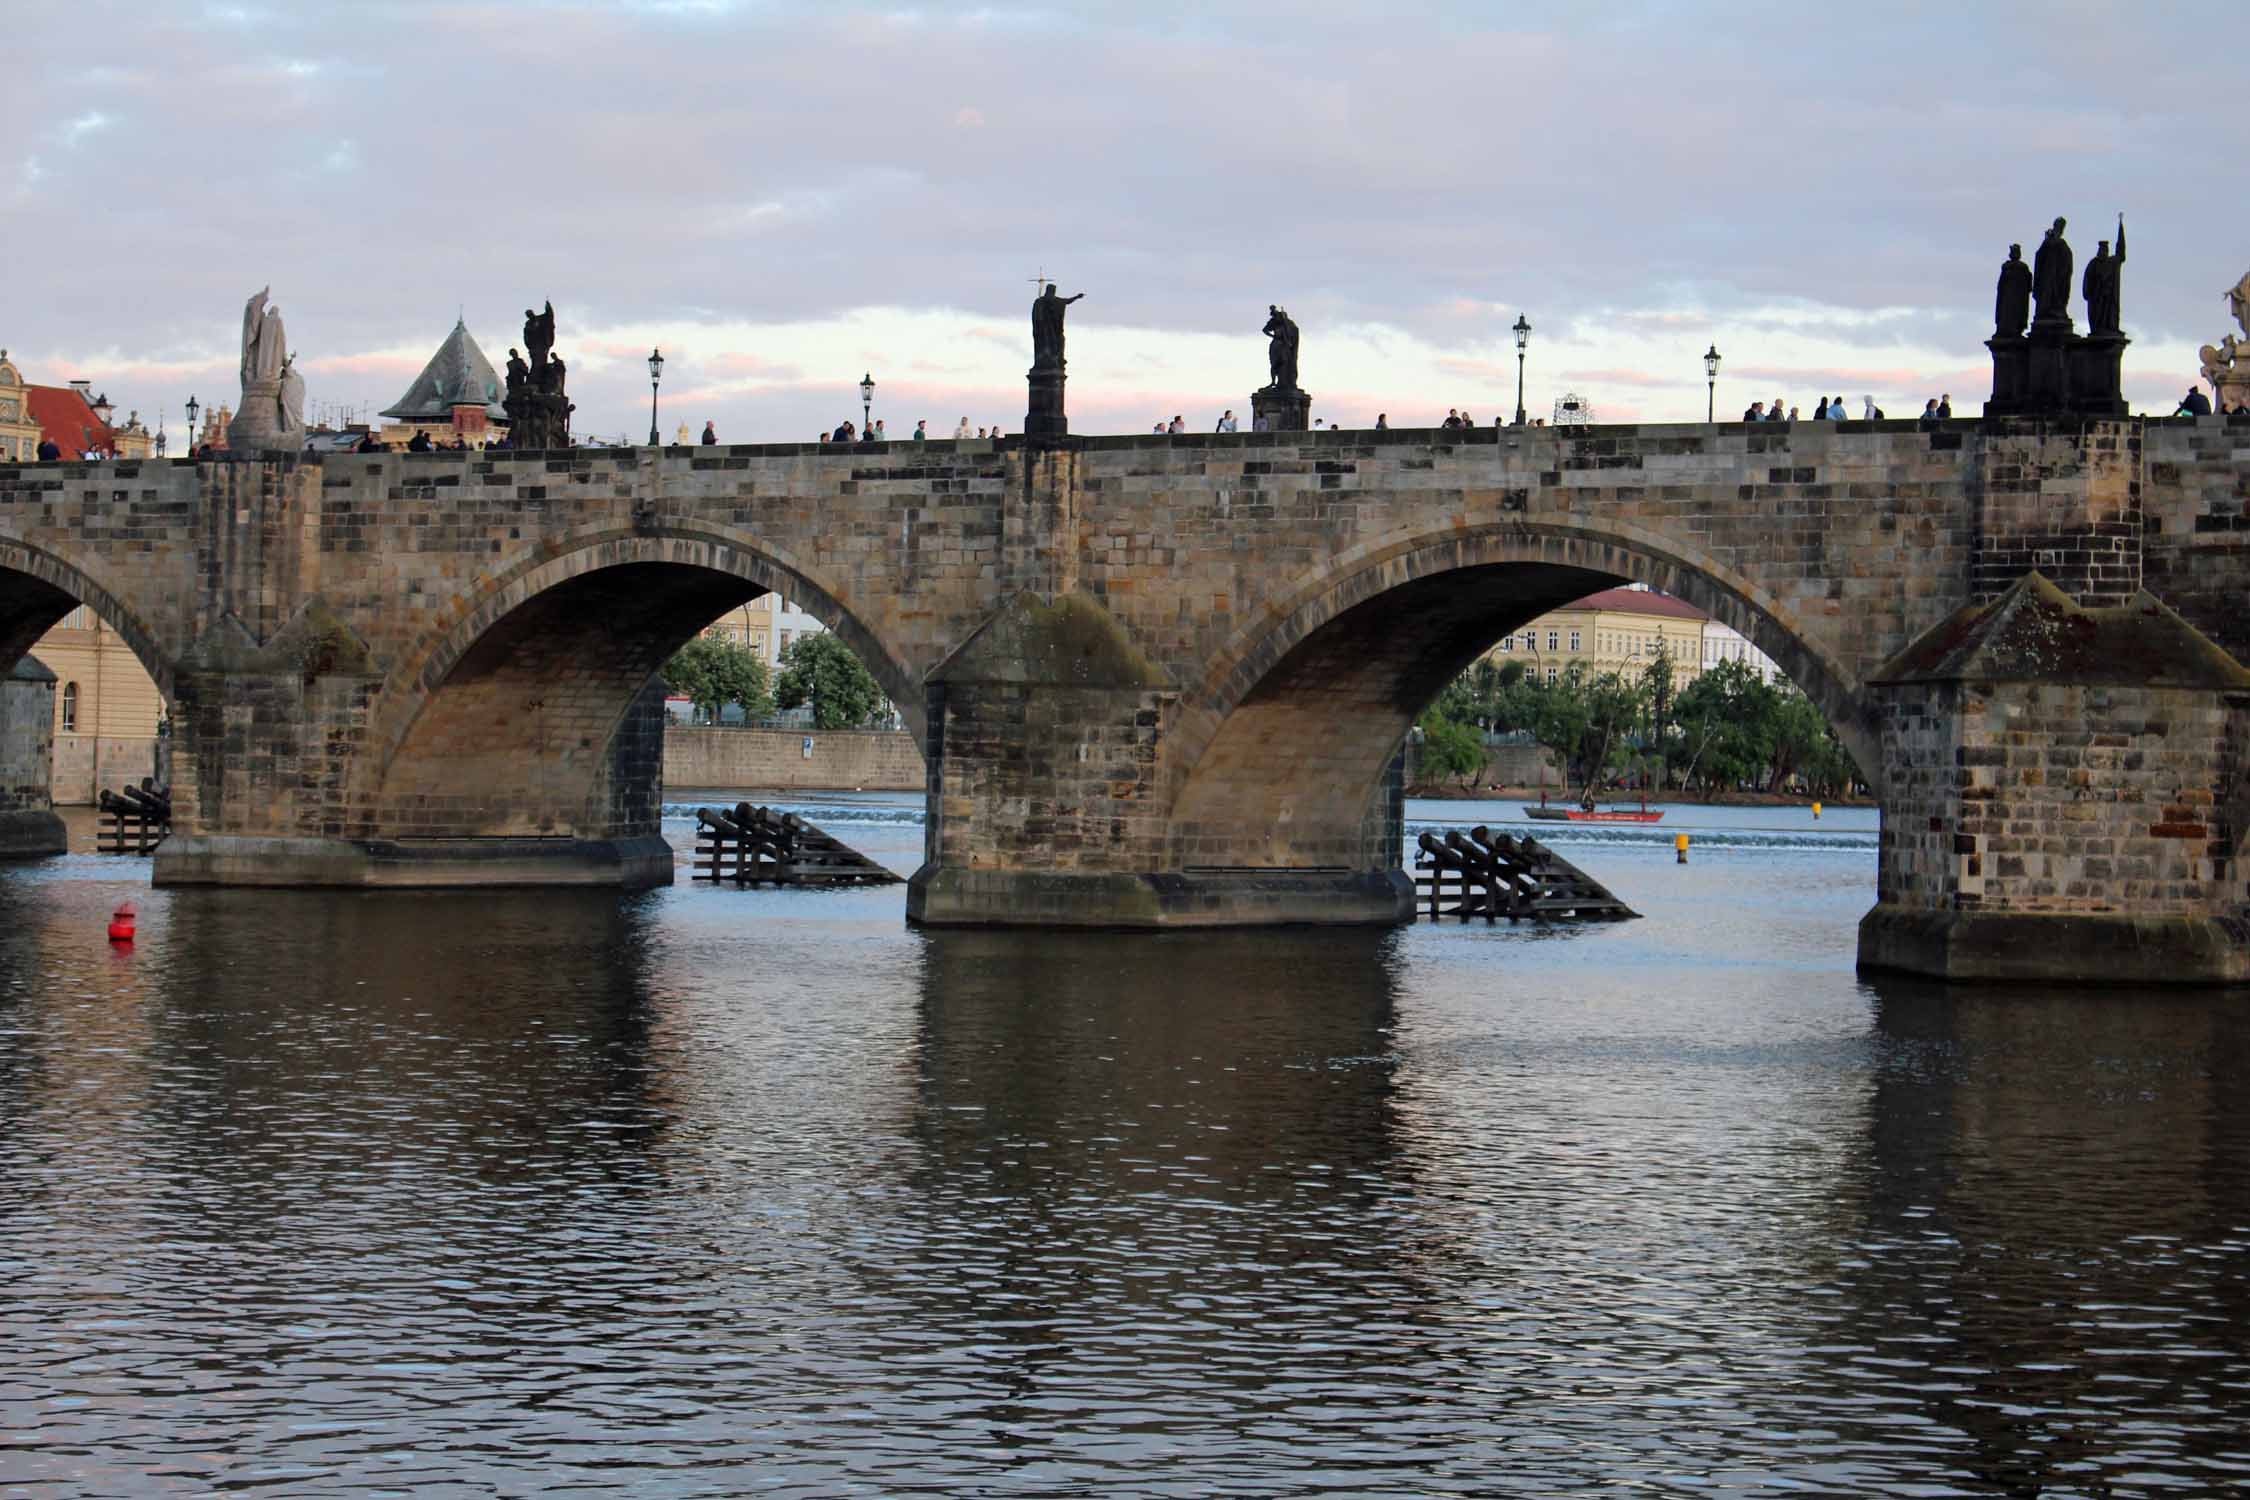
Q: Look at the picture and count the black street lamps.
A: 5